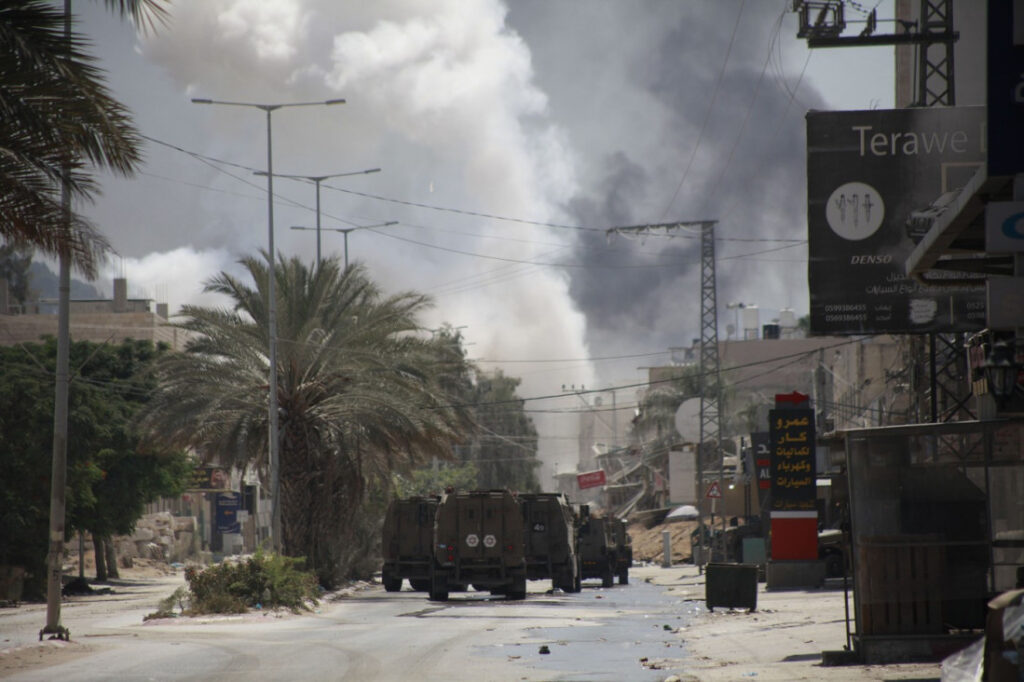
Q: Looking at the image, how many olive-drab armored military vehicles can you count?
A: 5